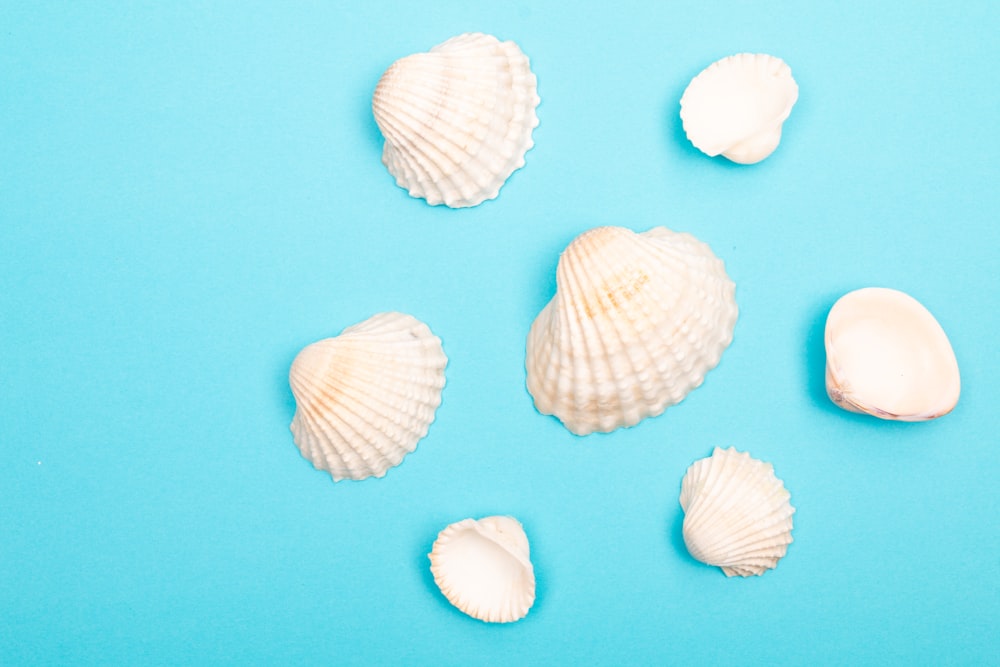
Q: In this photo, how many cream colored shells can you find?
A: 7